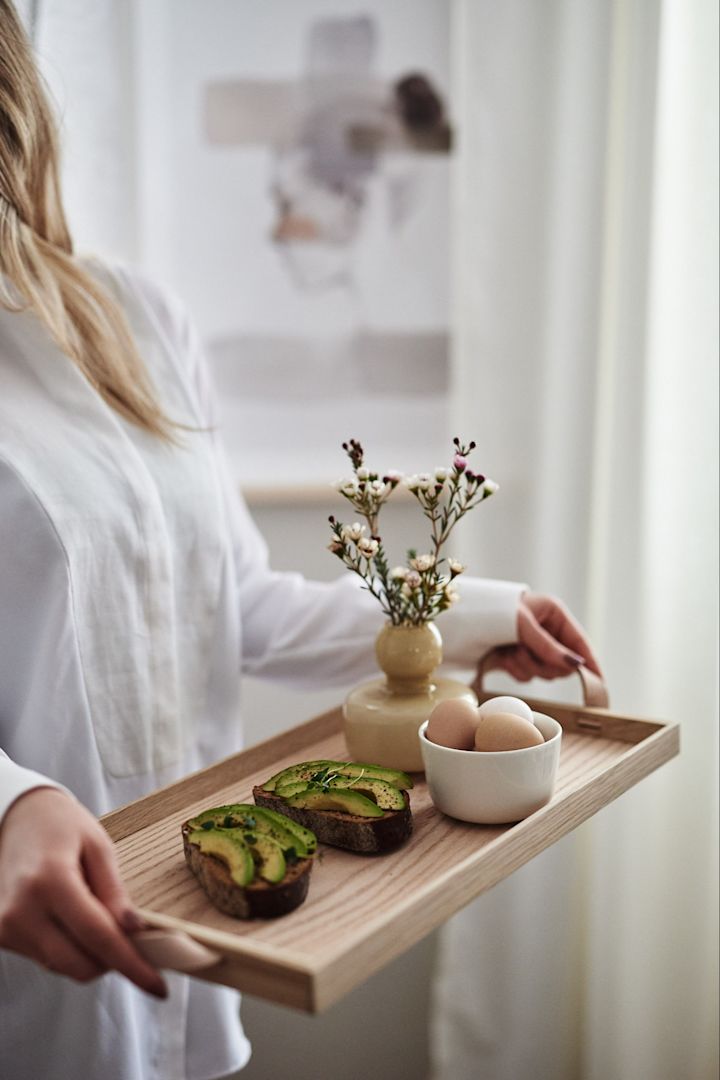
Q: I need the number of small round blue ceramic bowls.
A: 0